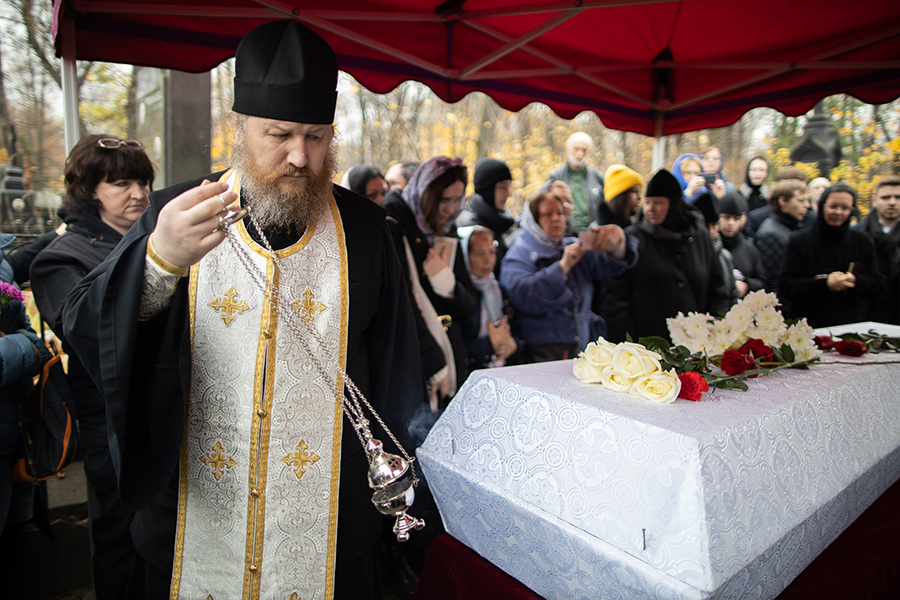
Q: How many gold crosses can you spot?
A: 4